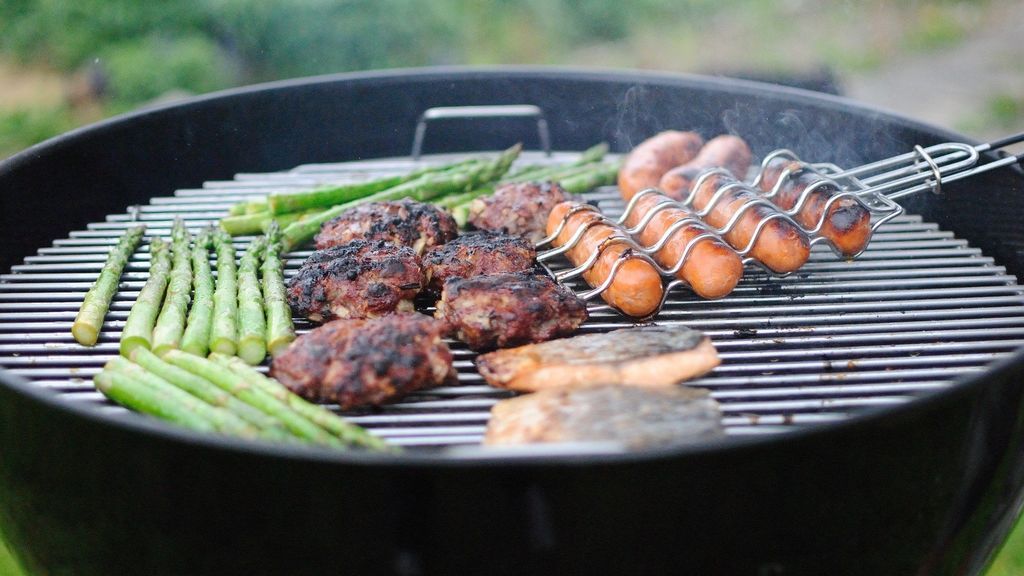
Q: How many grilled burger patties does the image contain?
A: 6